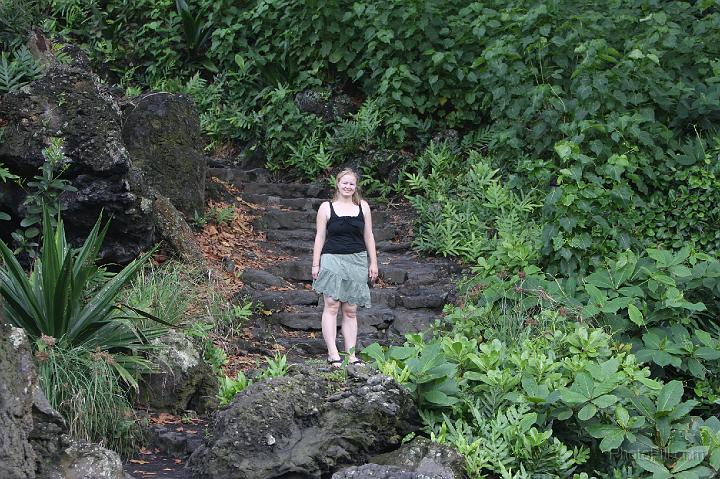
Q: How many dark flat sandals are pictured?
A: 2